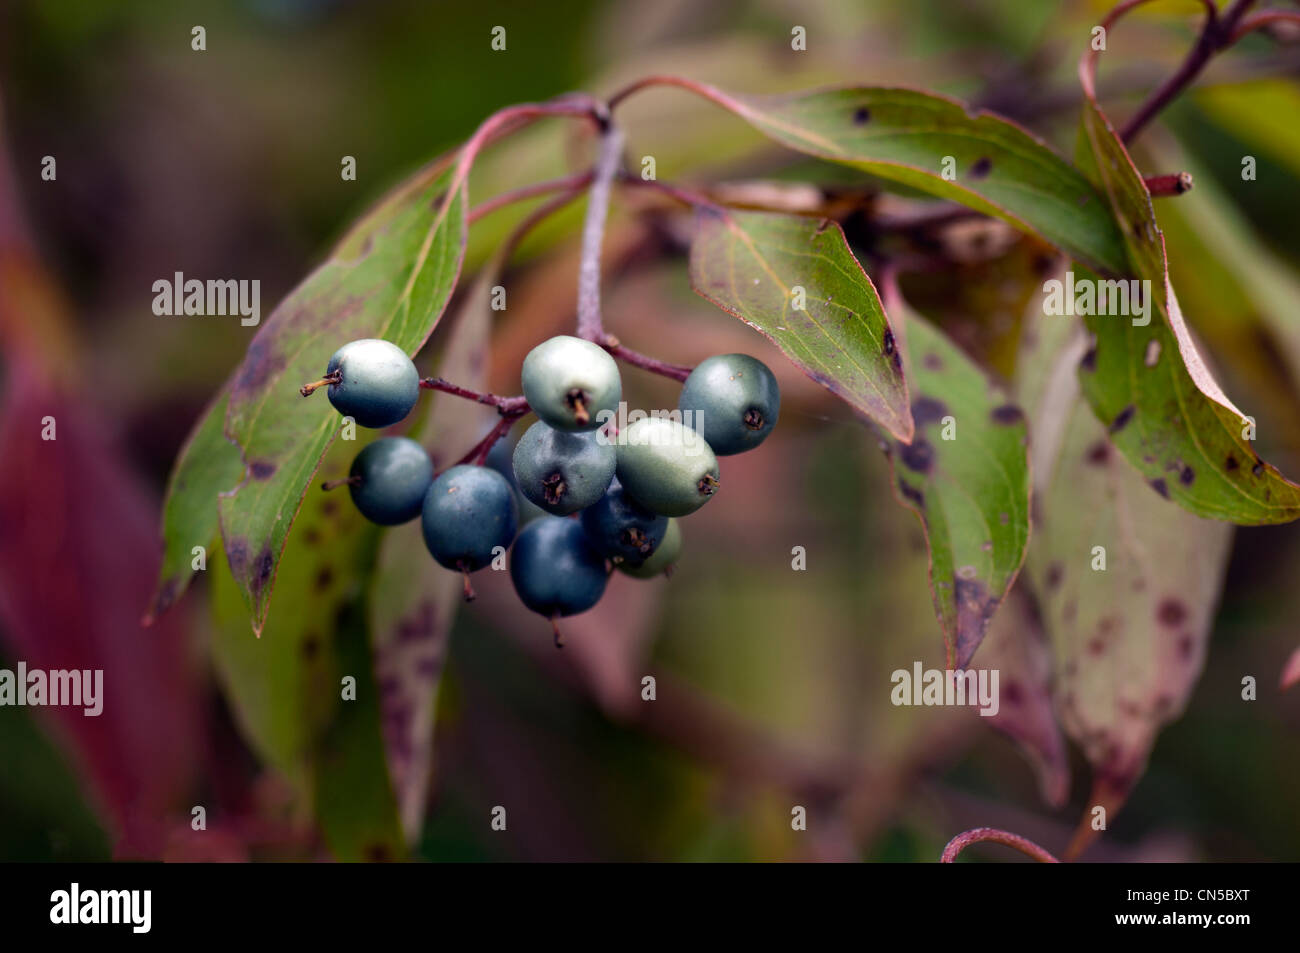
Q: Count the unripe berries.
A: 3